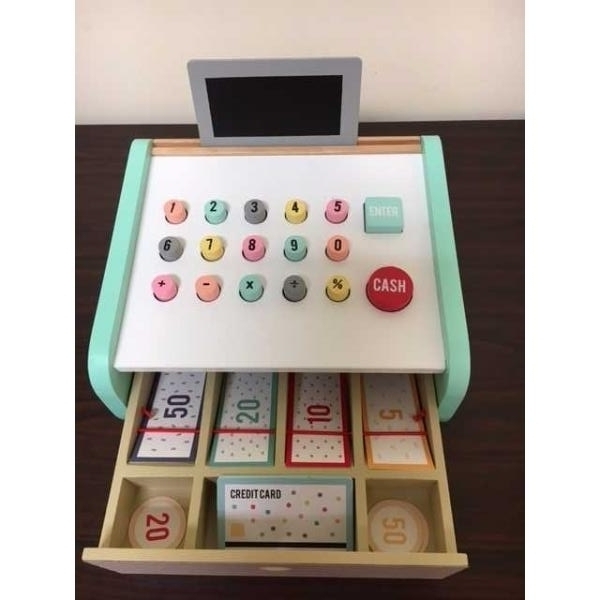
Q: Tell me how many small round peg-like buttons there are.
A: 15